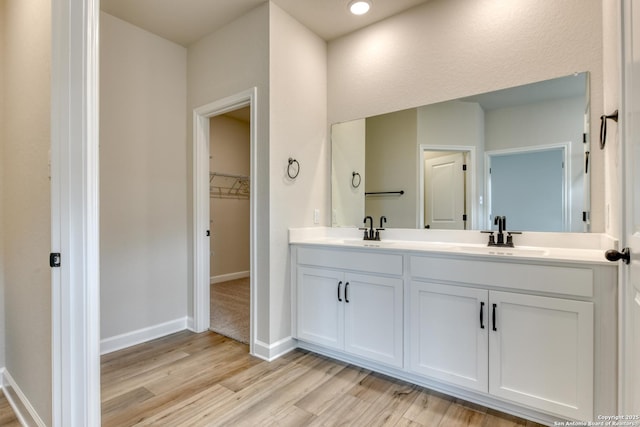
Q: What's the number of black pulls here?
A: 4